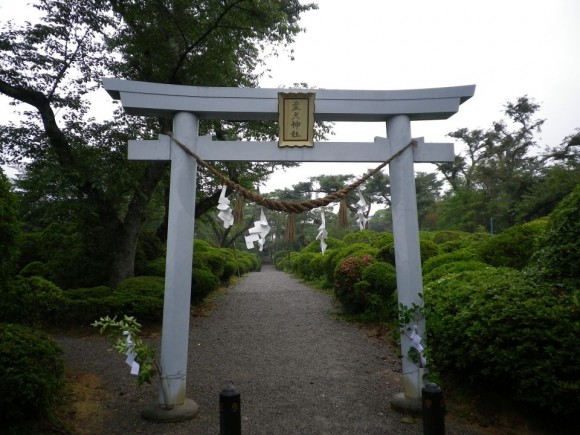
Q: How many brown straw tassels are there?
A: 3